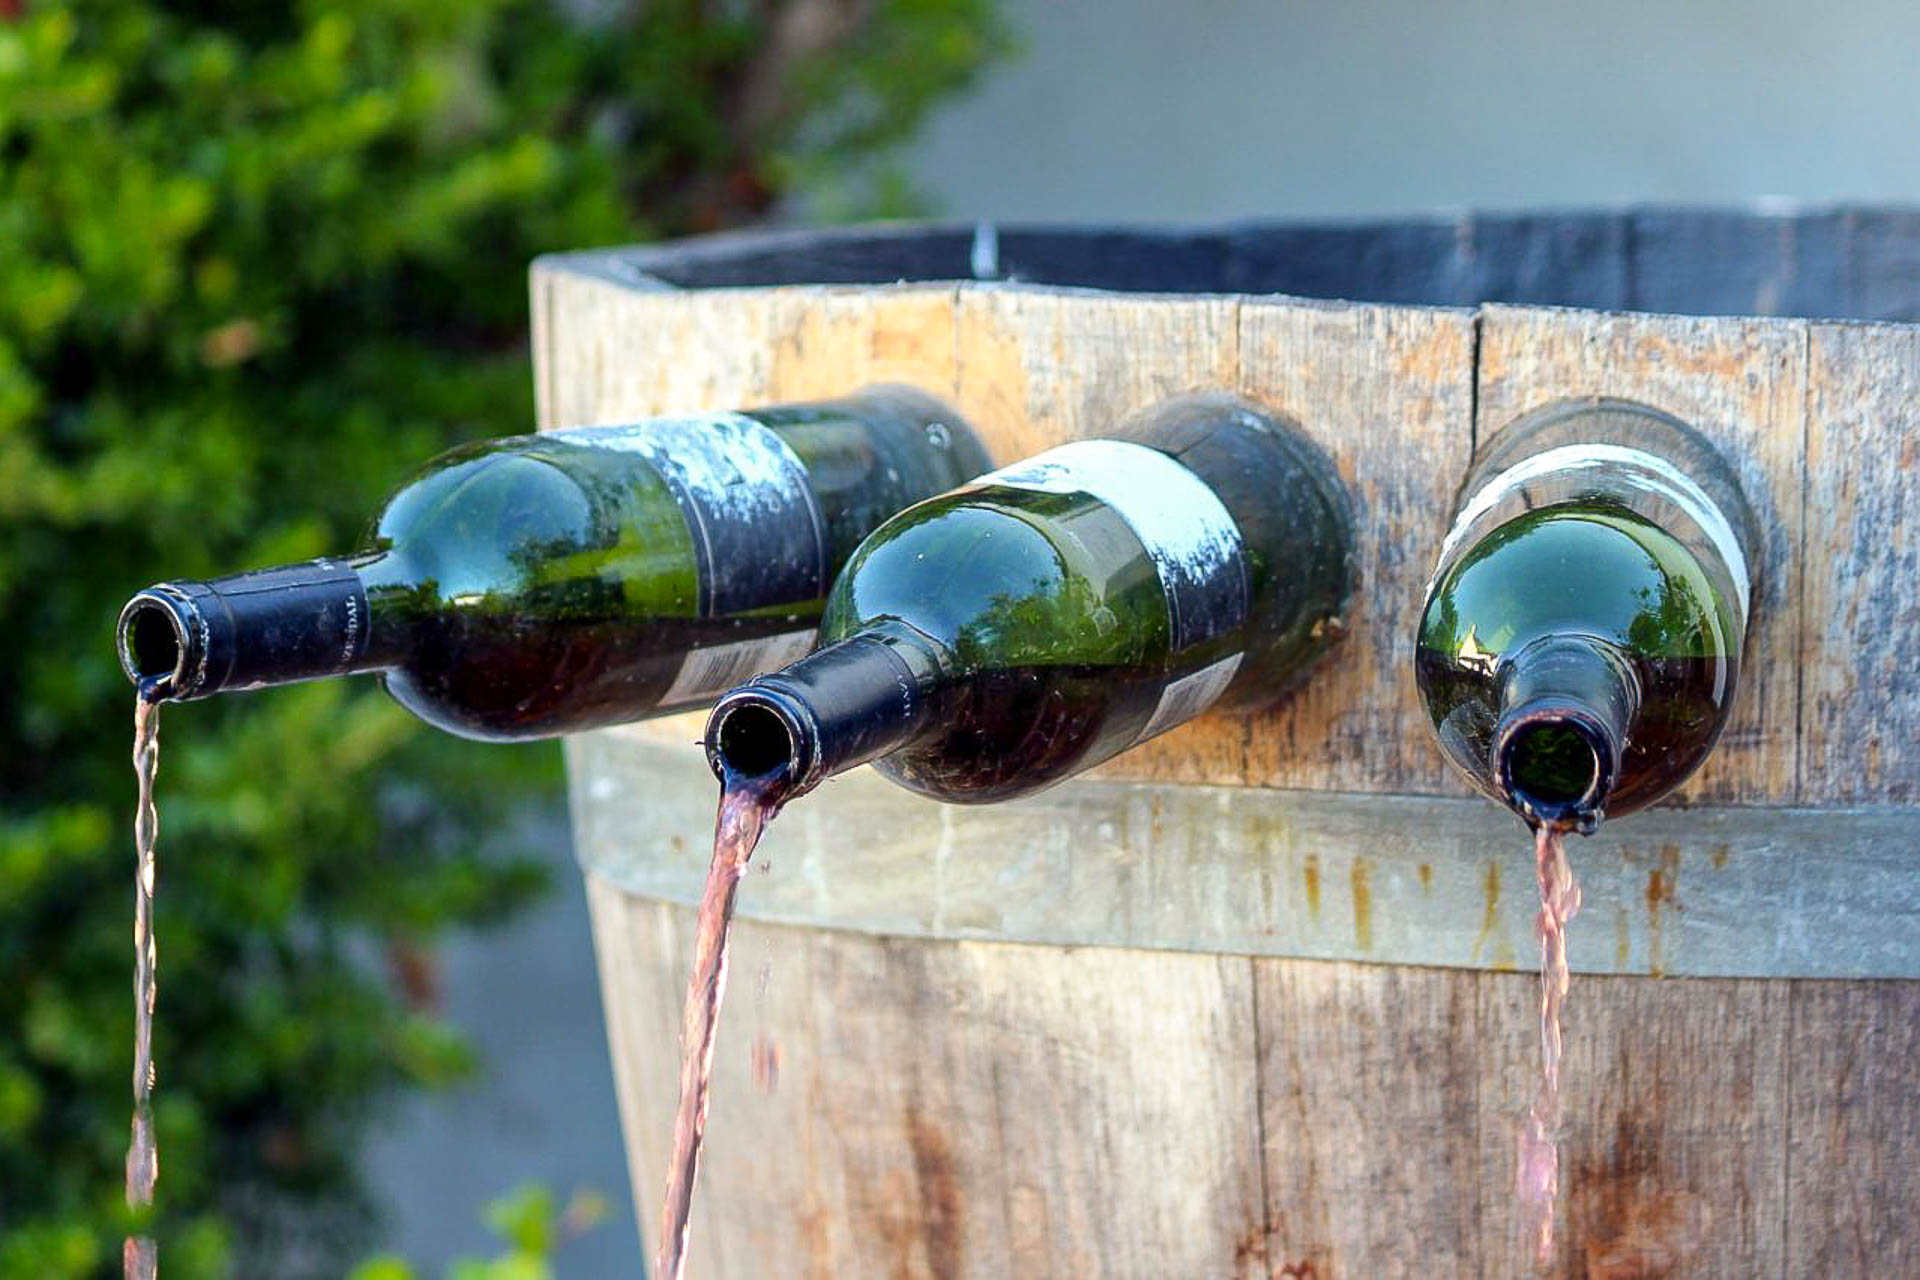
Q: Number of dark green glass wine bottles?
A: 3